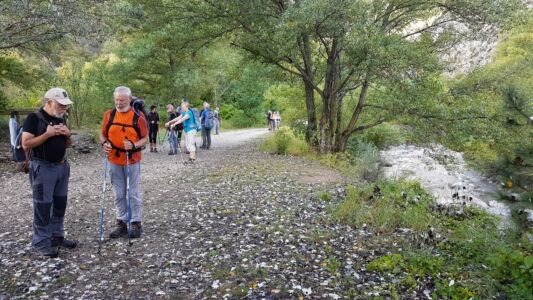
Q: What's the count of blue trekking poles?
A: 2